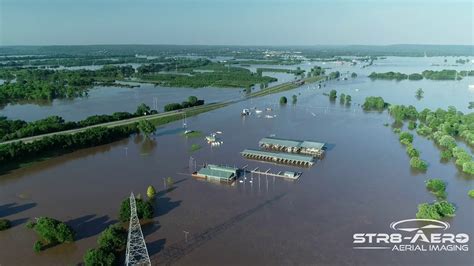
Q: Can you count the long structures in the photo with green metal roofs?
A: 2